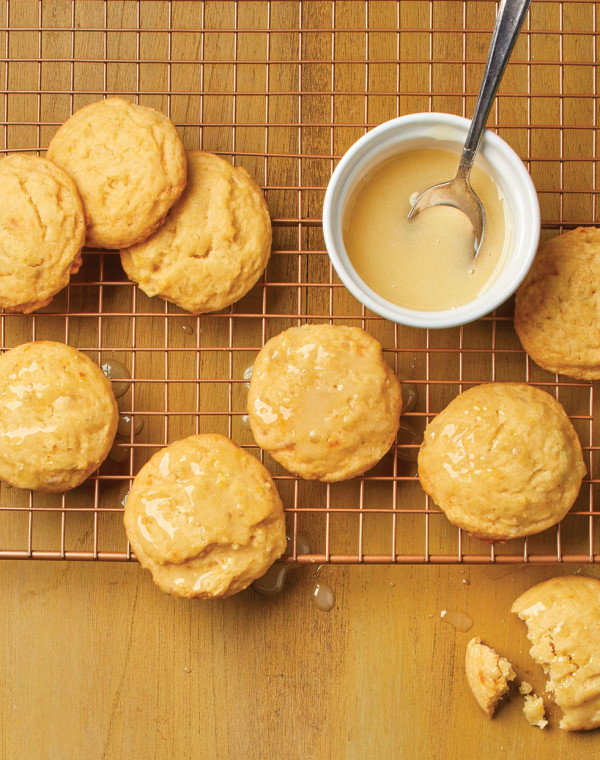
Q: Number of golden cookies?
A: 9